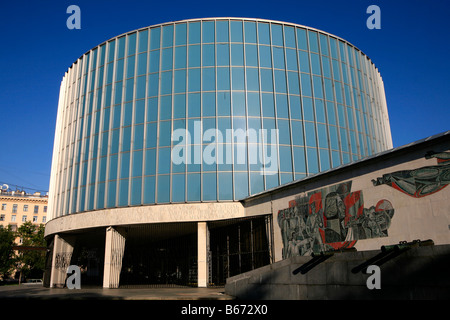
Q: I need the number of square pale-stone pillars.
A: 3